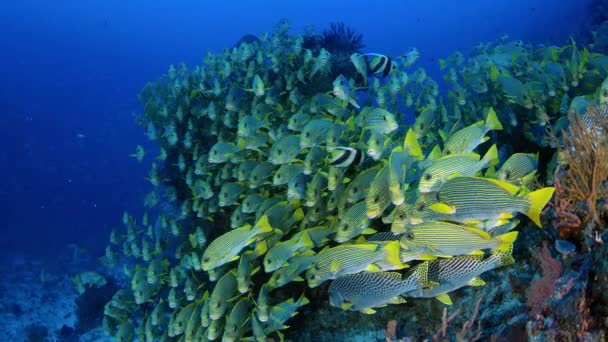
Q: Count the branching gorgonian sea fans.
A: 1